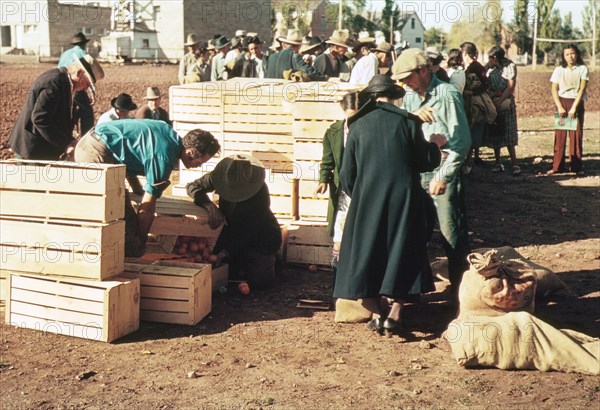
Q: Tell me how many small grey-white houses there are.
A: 1